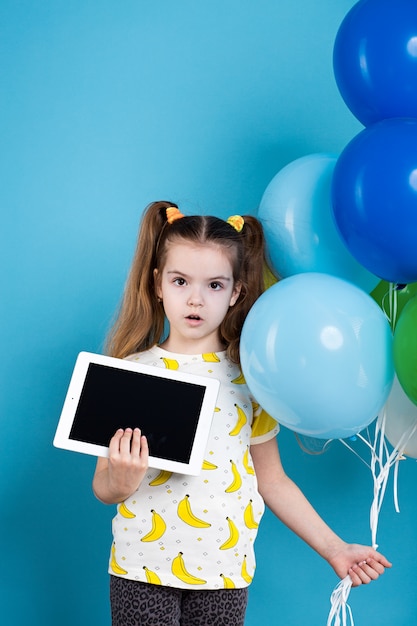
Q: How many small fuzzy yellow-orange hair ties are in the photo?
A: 2